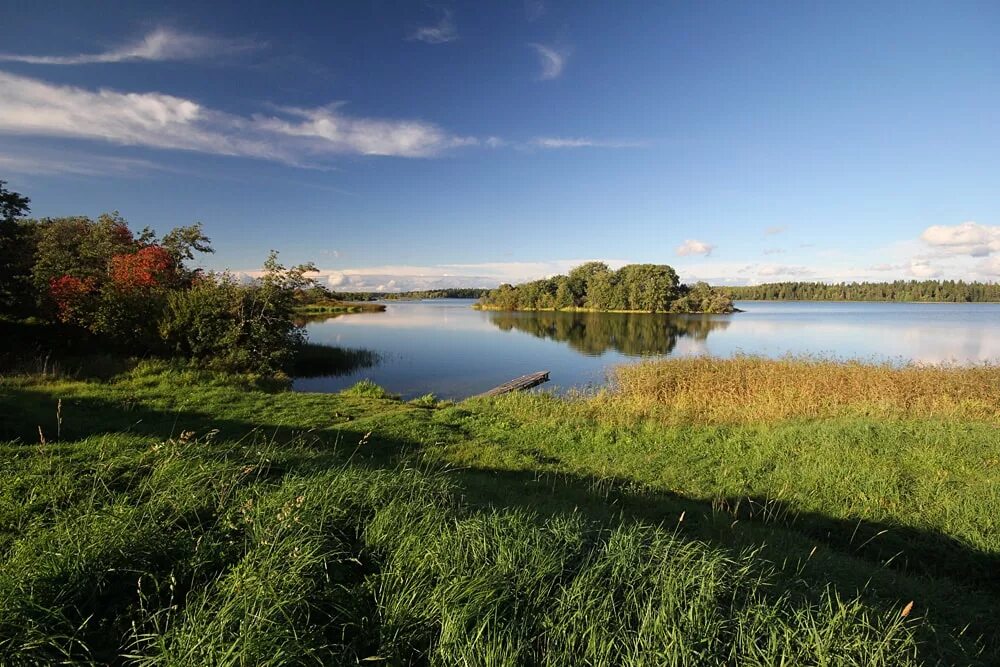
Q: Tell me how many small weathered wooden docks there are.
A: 1